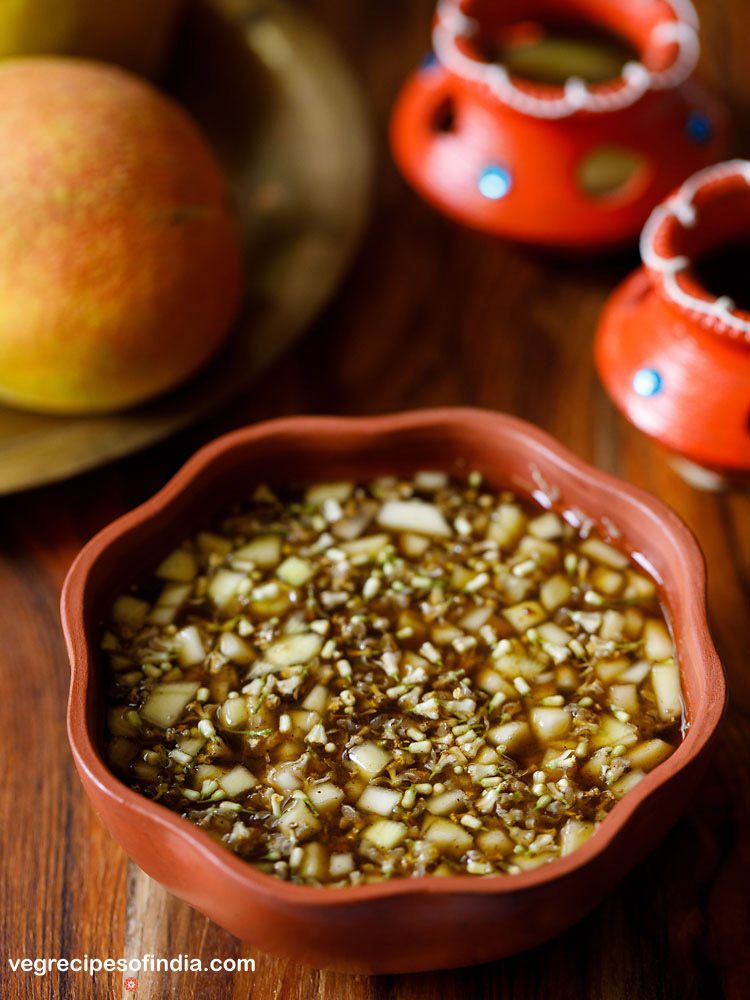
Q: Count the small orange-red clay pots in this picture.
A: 2